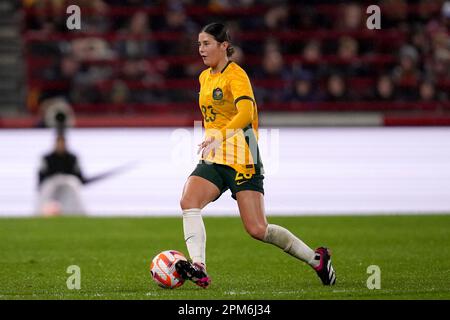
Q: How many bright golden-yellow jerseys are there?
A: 1